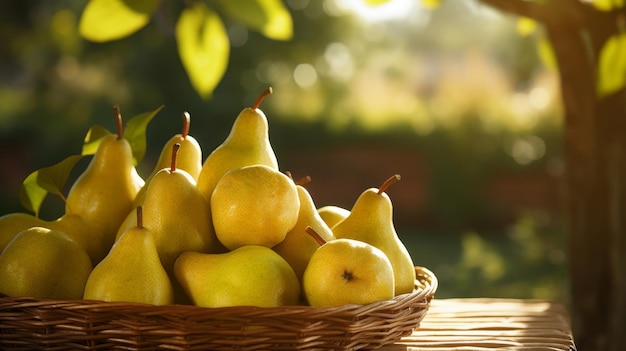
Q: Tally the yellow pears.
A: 13